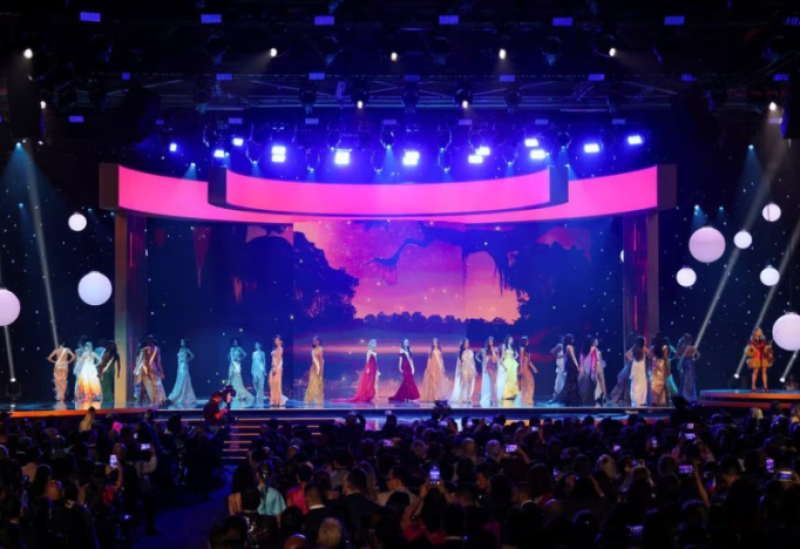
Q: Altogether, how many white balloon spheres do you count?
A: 9